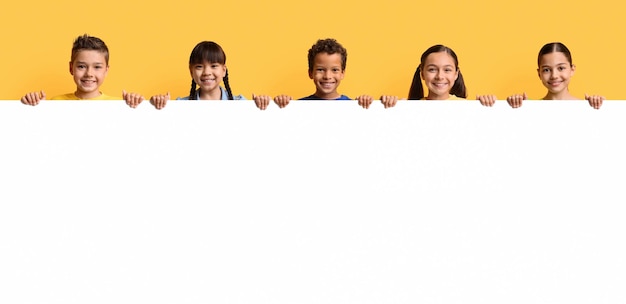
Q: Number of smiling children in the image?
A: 5